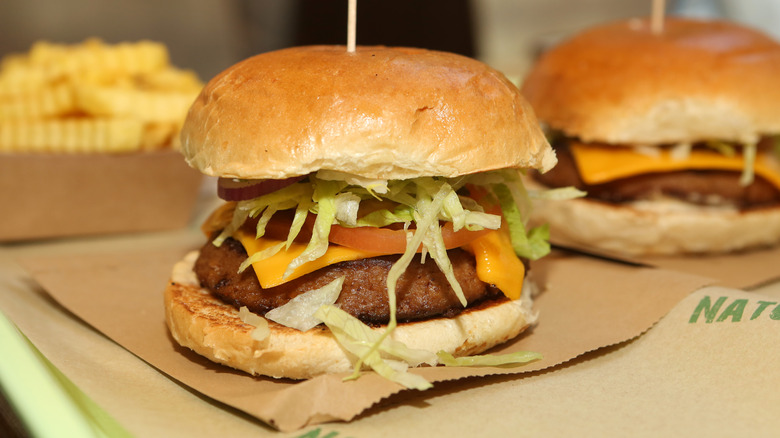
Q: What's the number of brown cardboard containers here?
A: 1